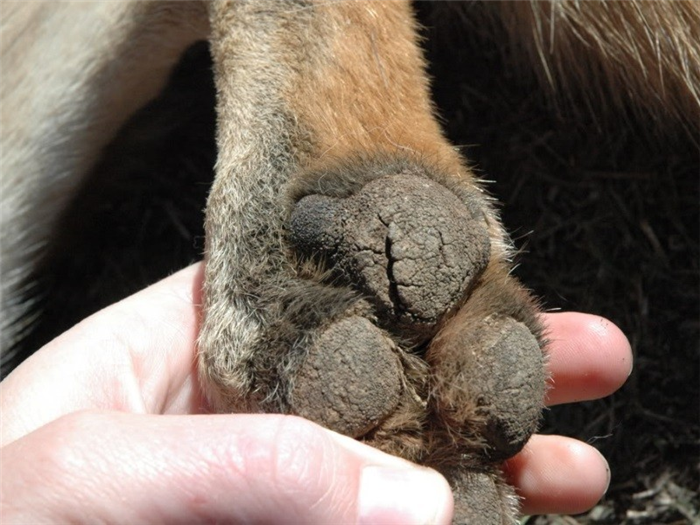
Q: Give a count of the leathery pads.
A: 4